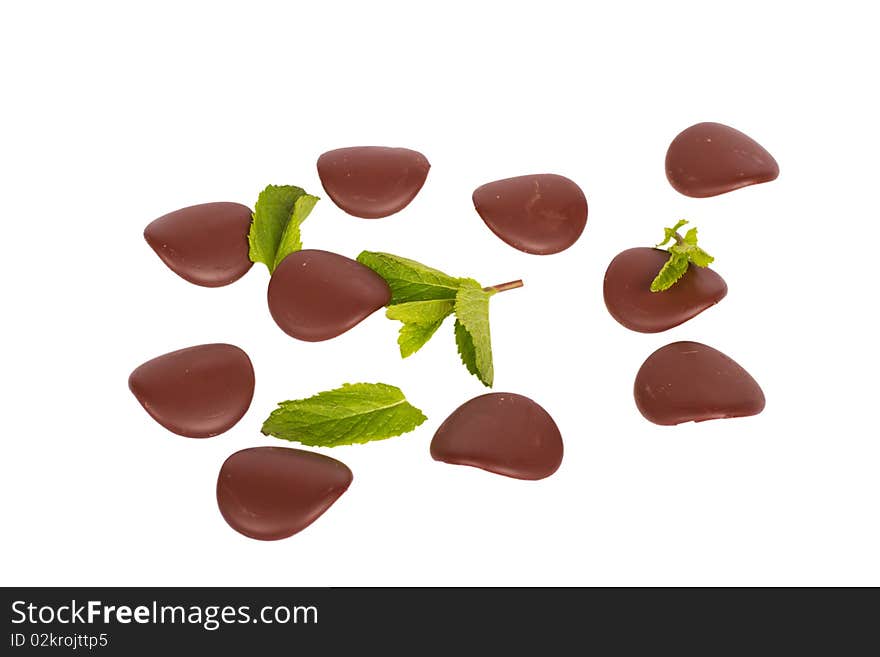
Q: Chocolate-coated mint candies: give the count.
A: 10